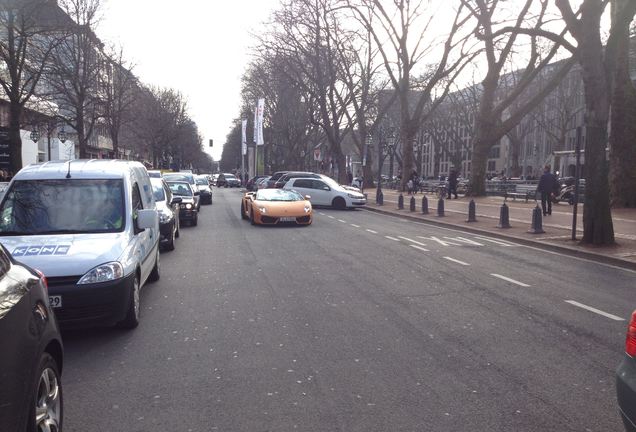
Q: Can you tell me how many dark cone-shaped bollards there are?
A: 8